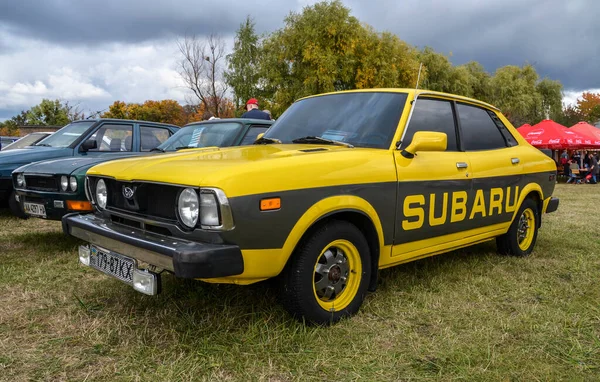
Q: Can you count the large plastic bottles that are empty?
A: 0